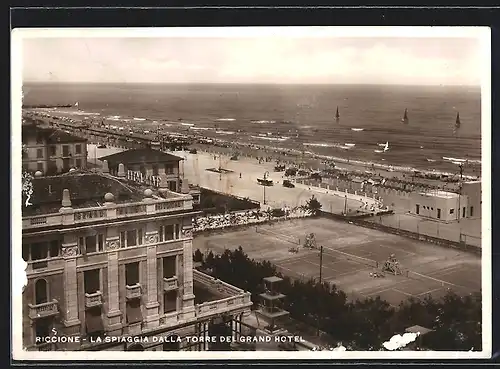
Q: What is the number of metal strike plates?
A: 0